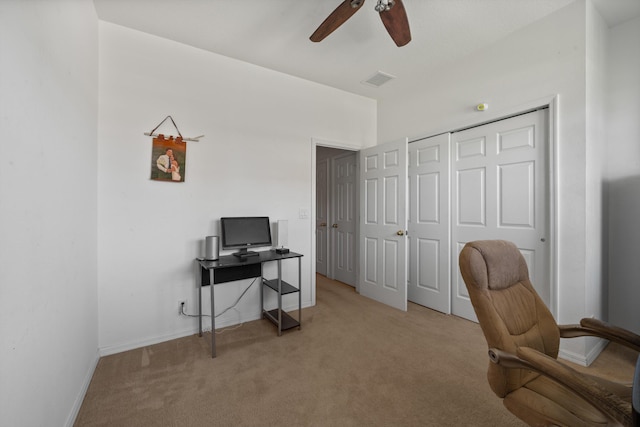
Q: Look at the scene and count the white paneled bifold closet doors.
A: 2